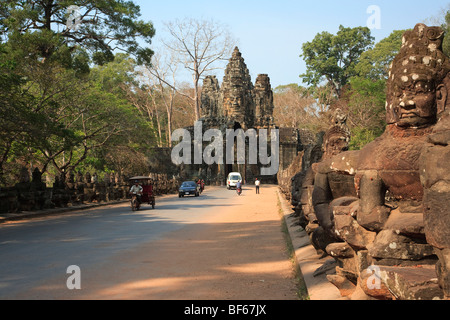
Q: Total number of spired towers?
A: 3